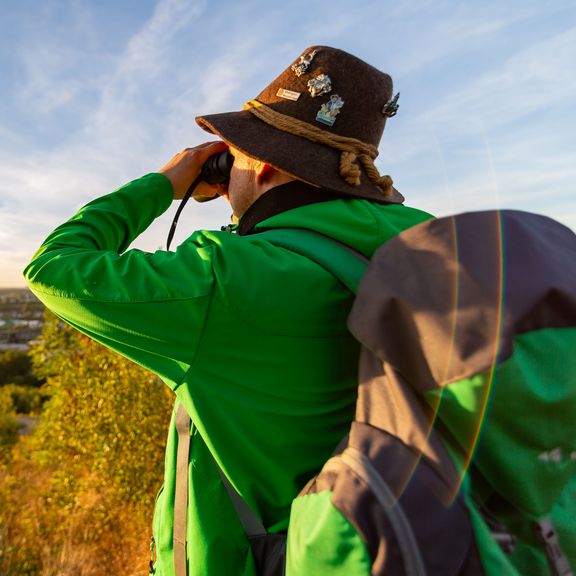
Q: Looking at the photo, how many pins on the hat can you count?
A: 5